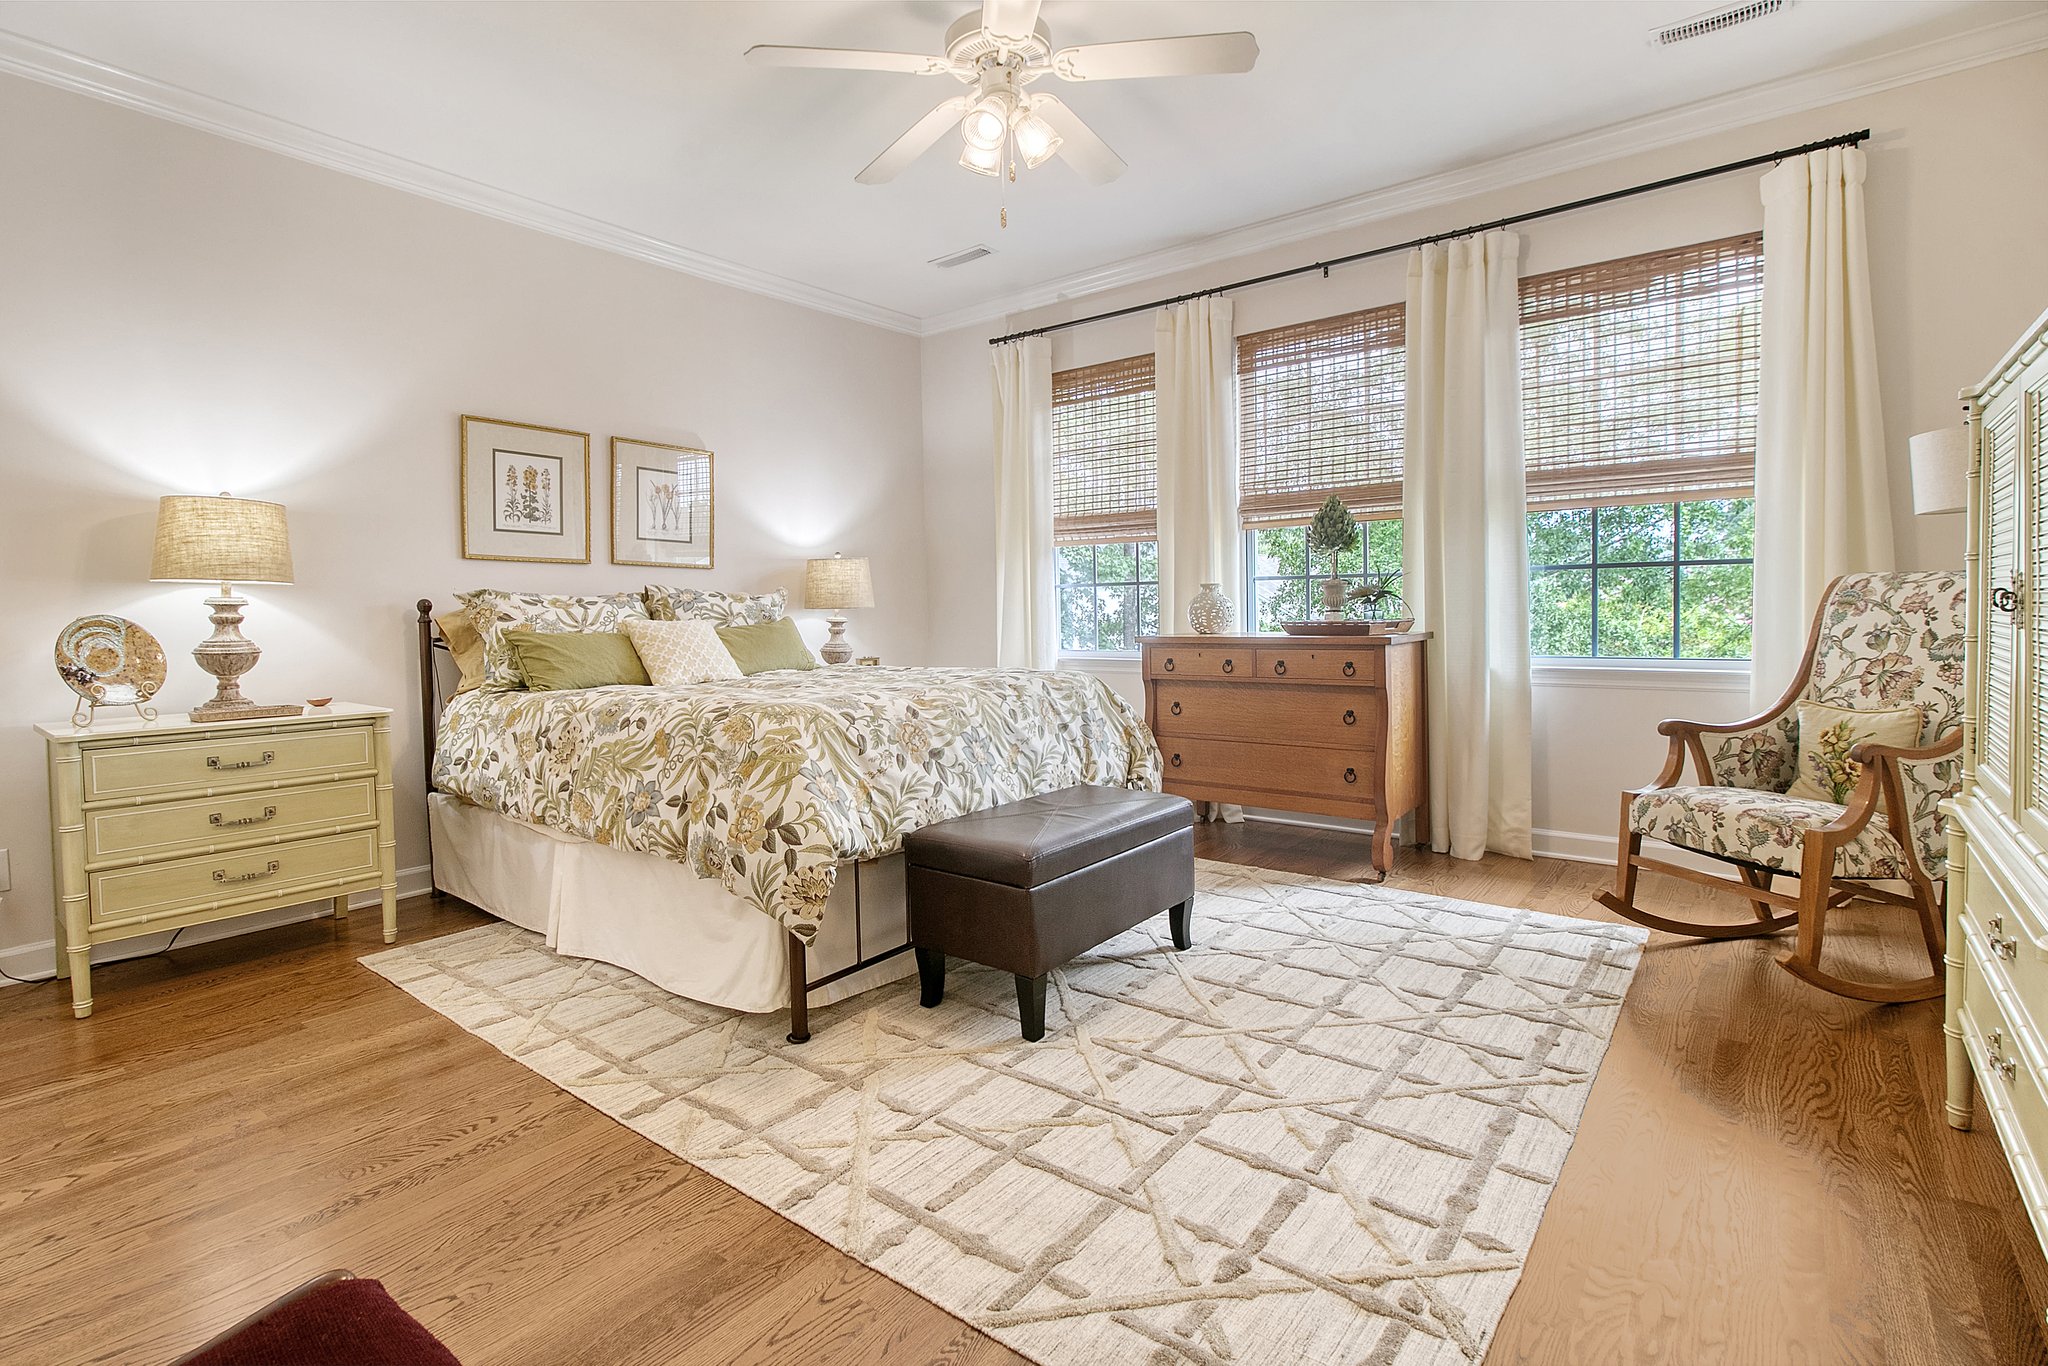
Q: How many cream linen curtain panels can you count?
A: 4